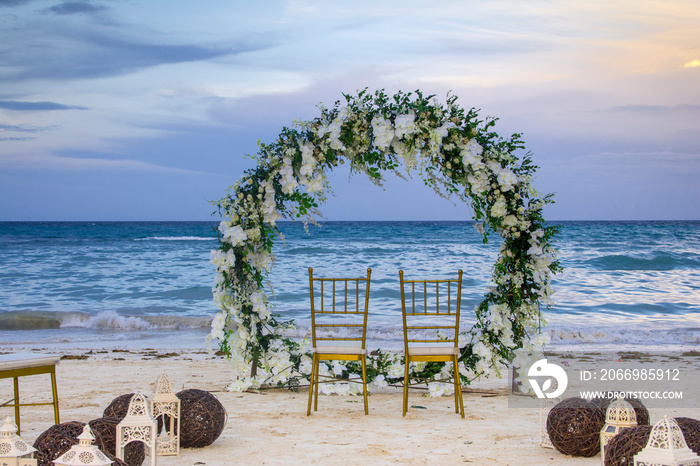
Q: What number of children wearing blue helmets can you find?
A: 0